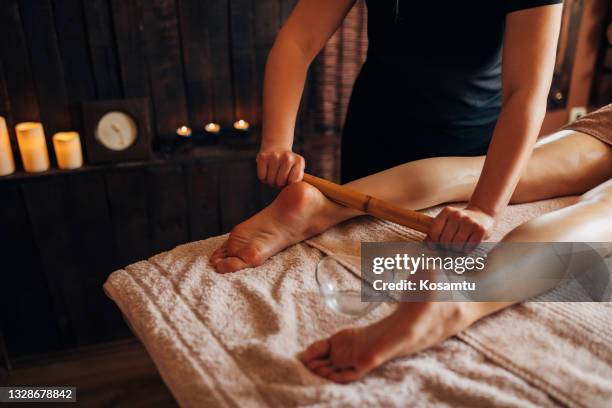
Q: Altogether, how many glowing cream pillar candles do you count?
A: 3